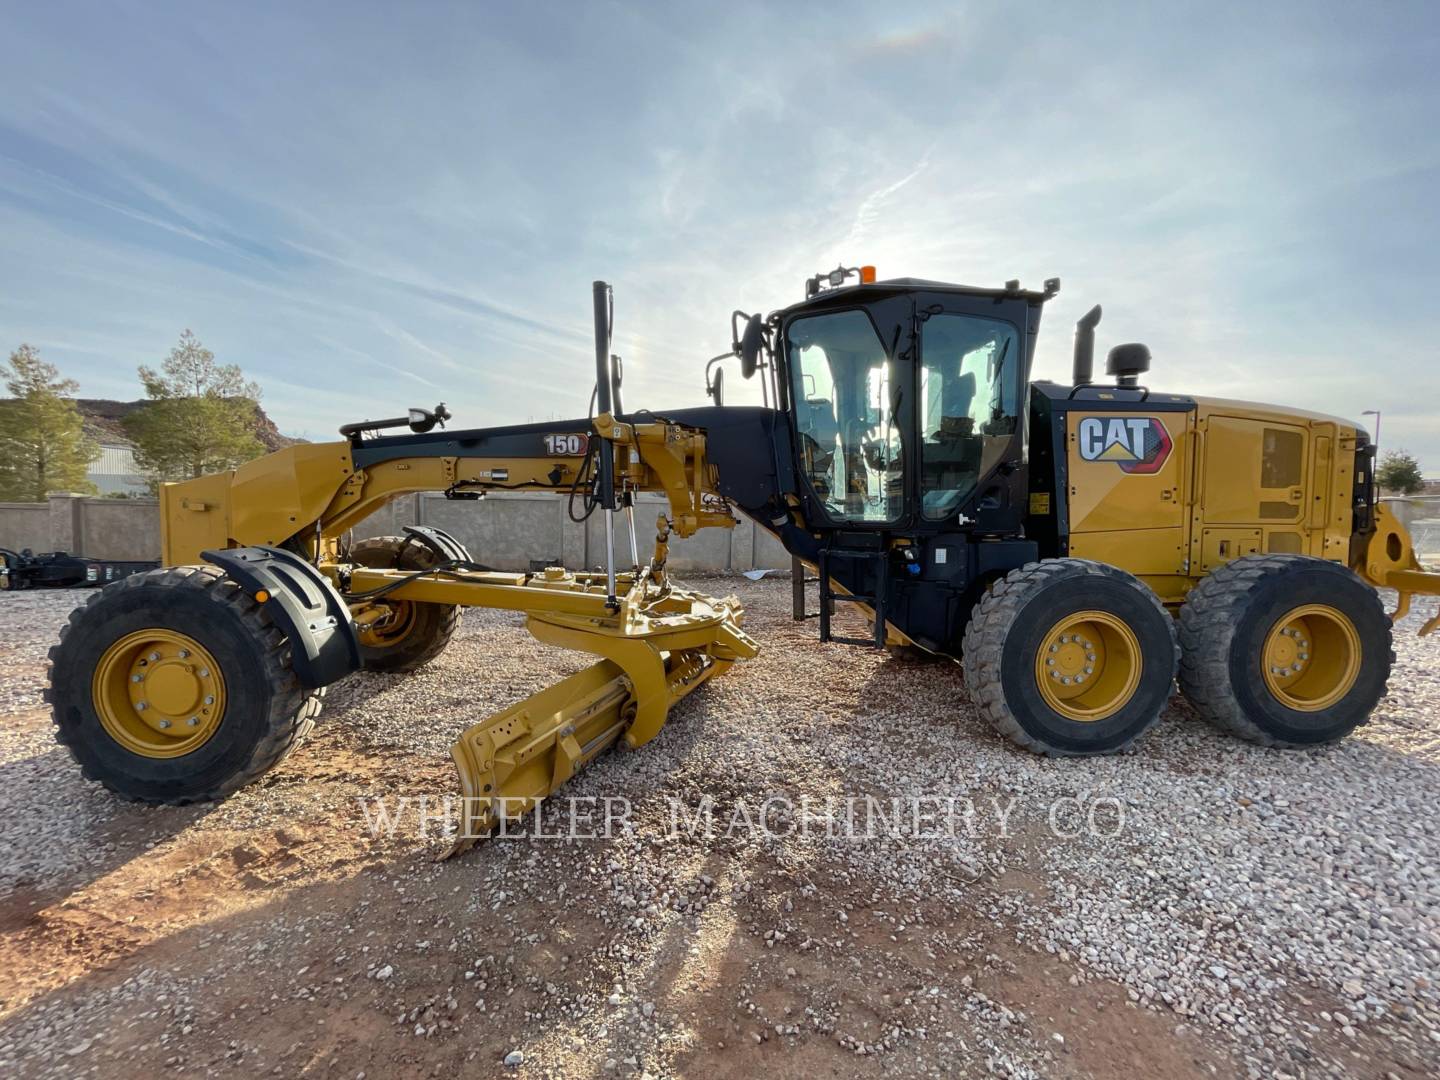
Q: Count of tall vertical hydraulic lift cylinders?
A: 2